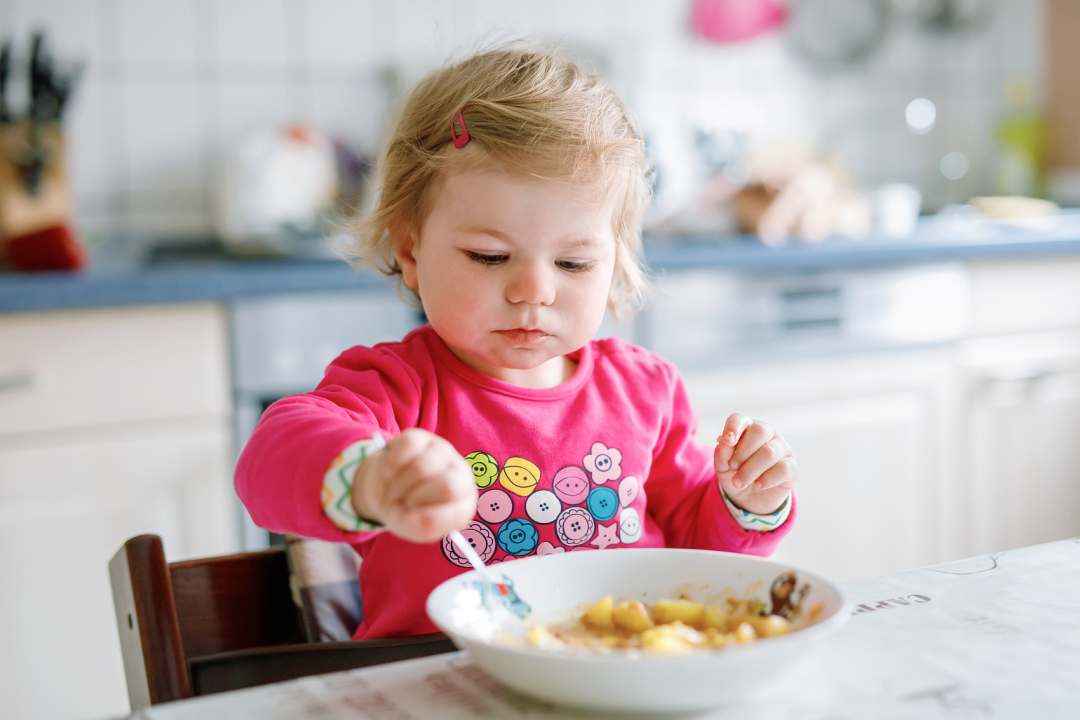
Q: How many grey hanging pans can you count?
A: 2